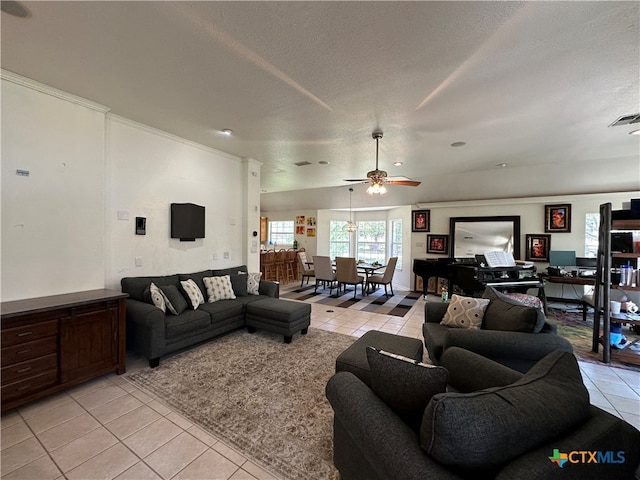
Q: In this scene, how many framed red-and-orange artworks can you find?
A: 4